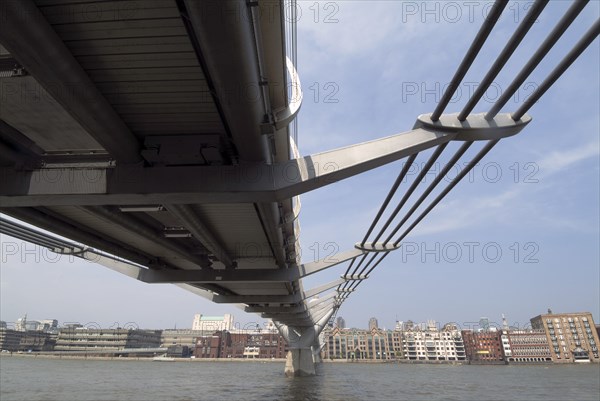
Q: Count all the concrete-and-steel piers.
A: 1